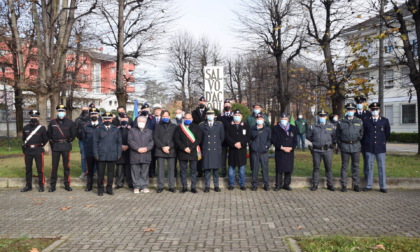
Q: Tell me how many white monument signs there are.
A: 1